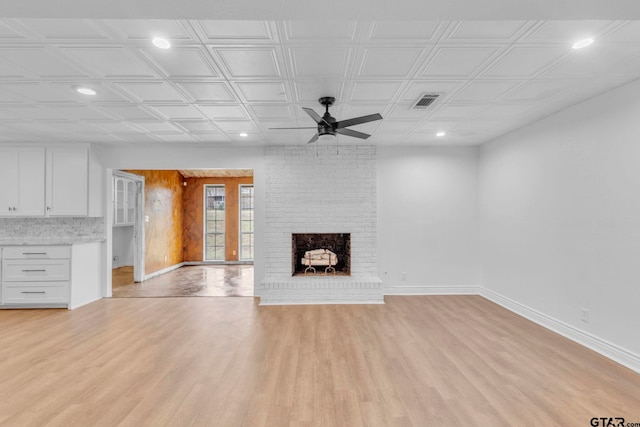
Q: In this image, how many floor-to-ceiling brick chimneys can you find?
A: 1